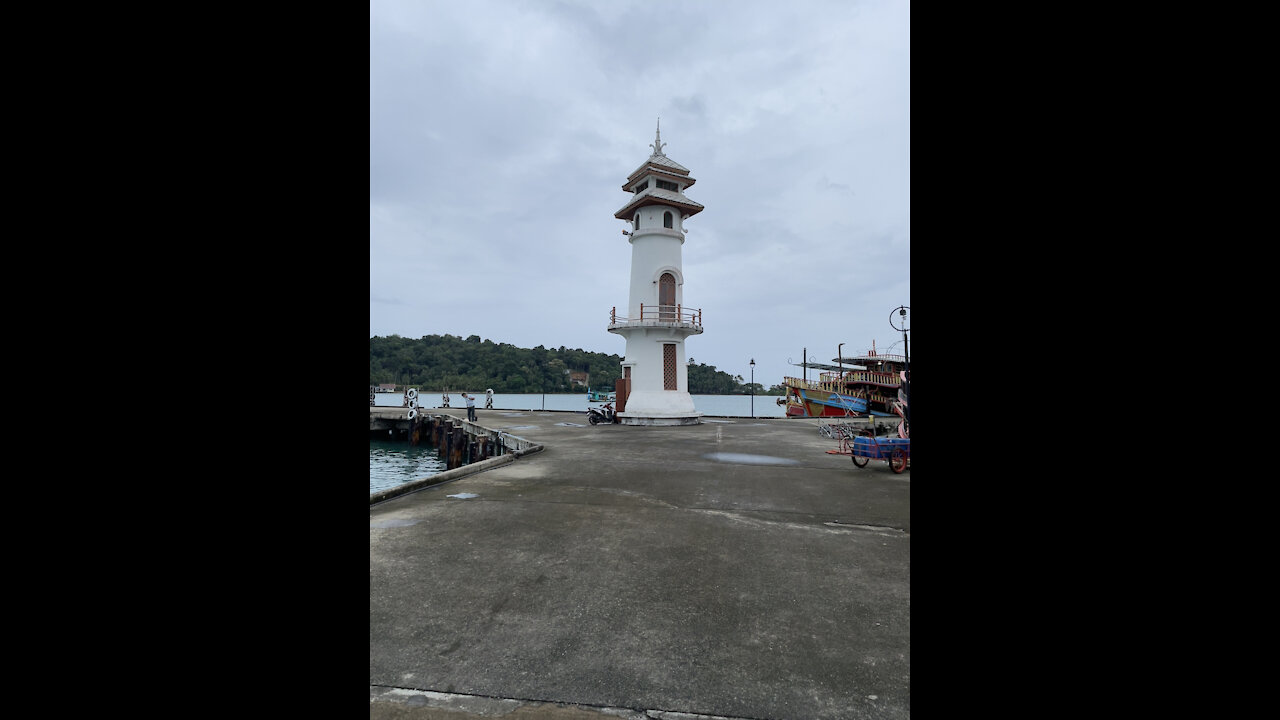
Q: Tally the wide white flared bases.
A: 1